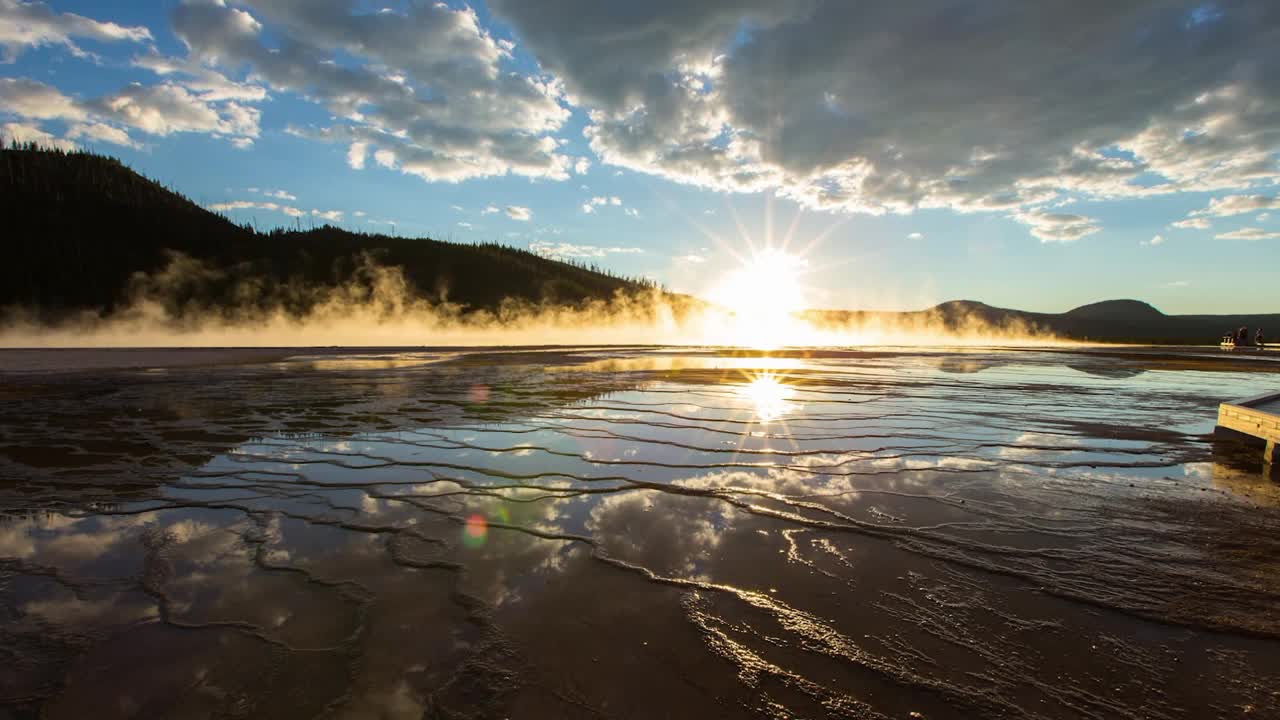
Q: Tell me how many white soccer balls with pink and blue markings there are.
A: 0